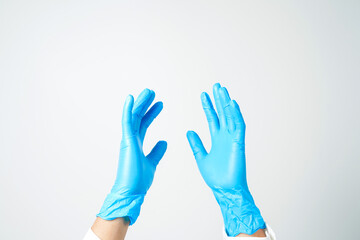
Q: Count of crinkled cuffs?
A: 2